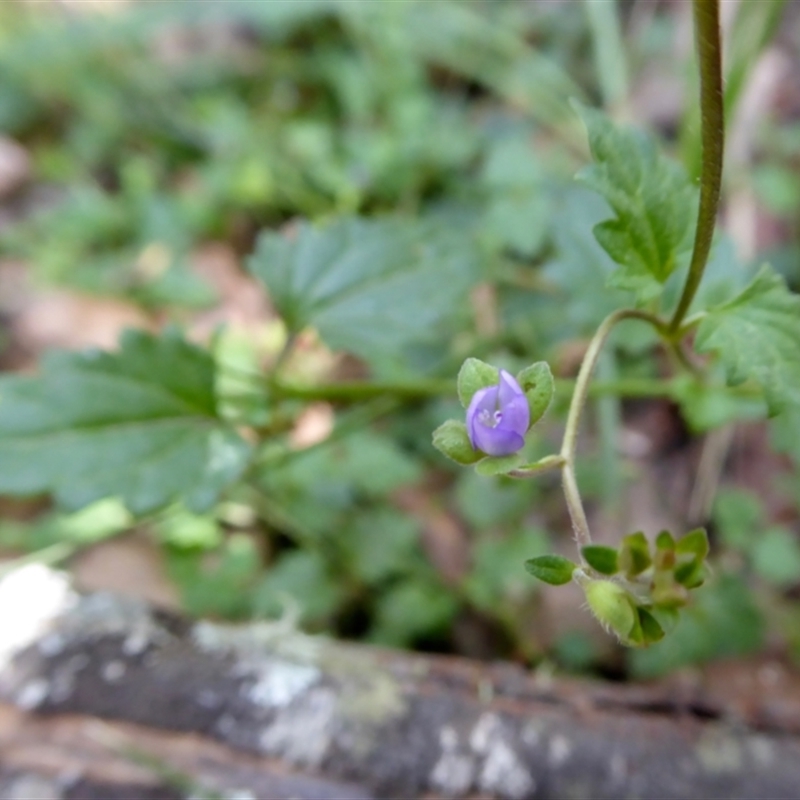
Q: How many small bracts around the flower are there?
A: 4